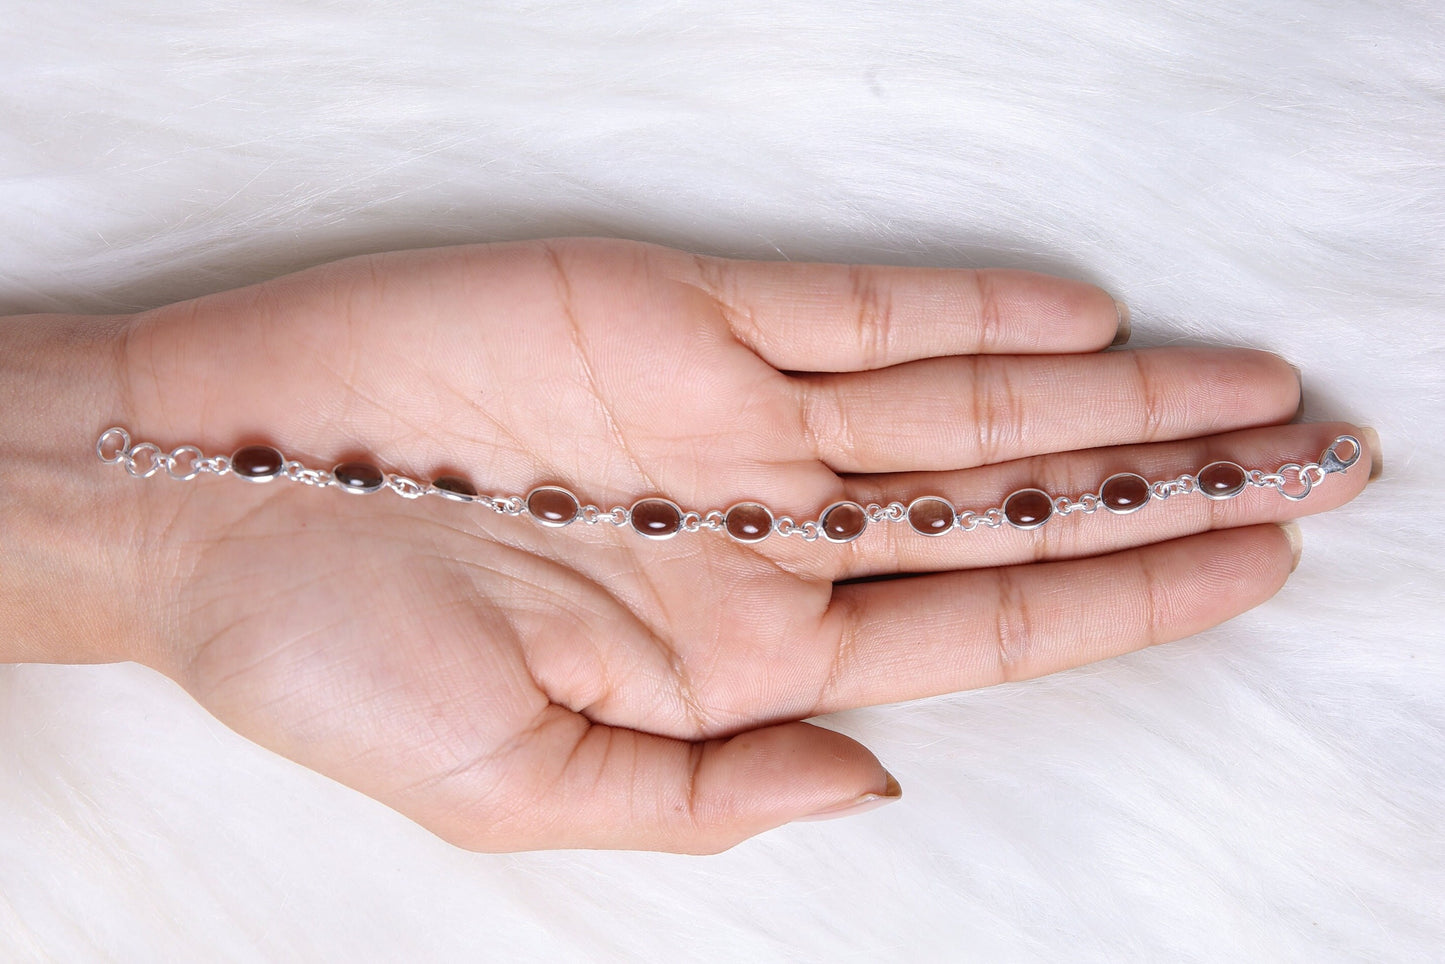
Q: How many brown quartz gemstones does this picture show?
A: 11